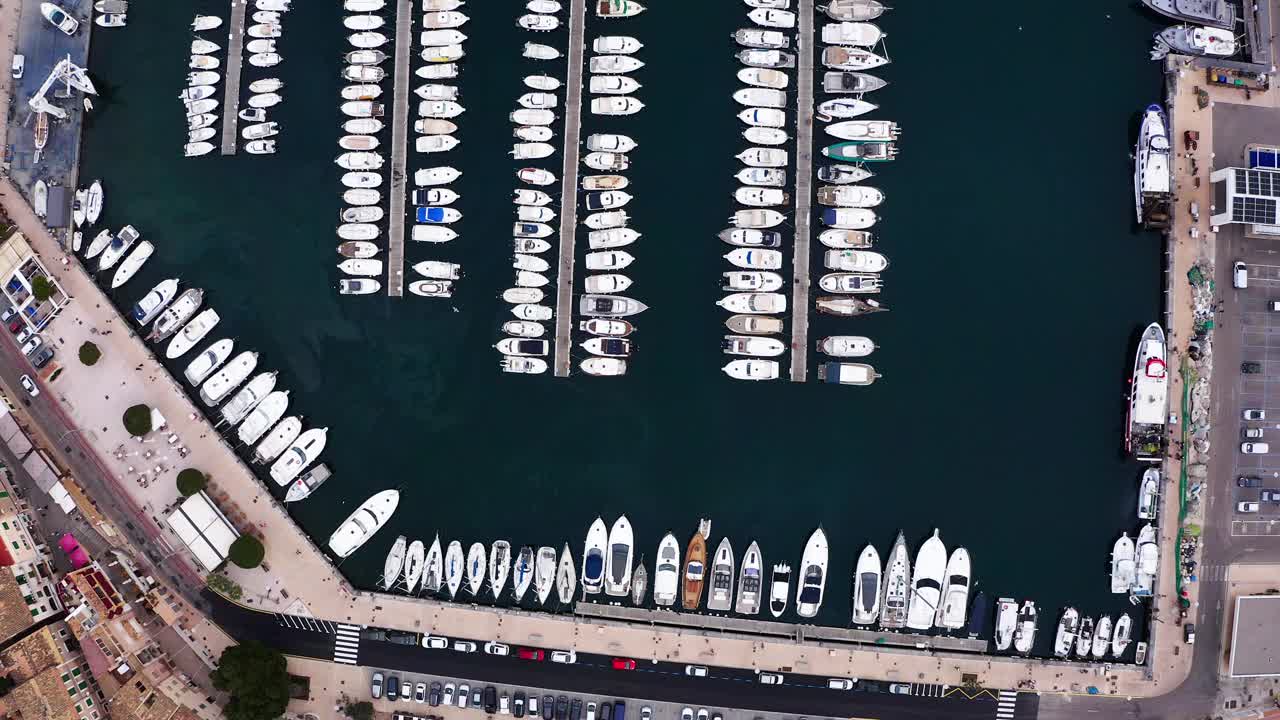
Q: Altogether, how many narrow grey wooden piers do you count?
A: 4